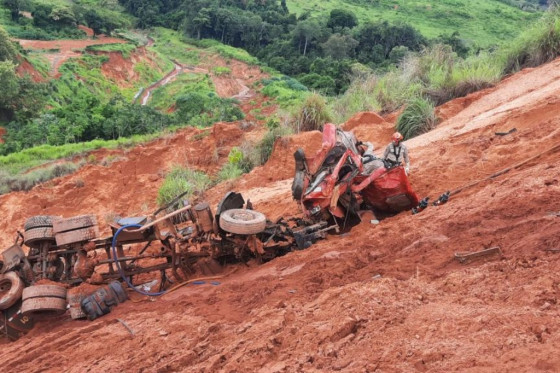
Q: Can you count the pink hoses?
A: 0